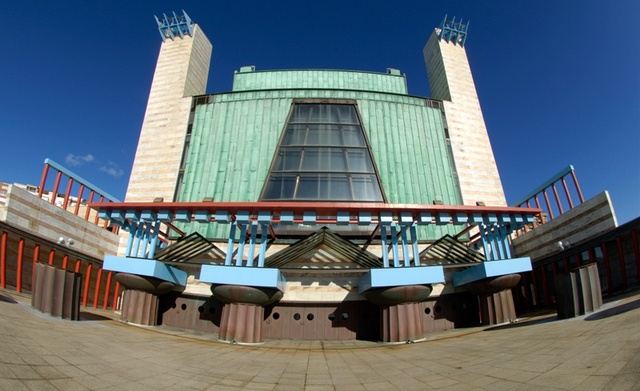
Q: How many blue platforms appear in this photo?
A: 4